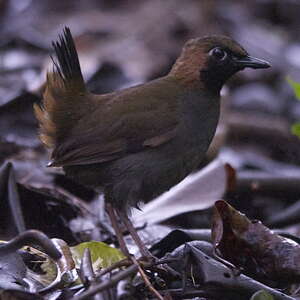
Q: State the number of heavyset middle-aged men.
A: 0